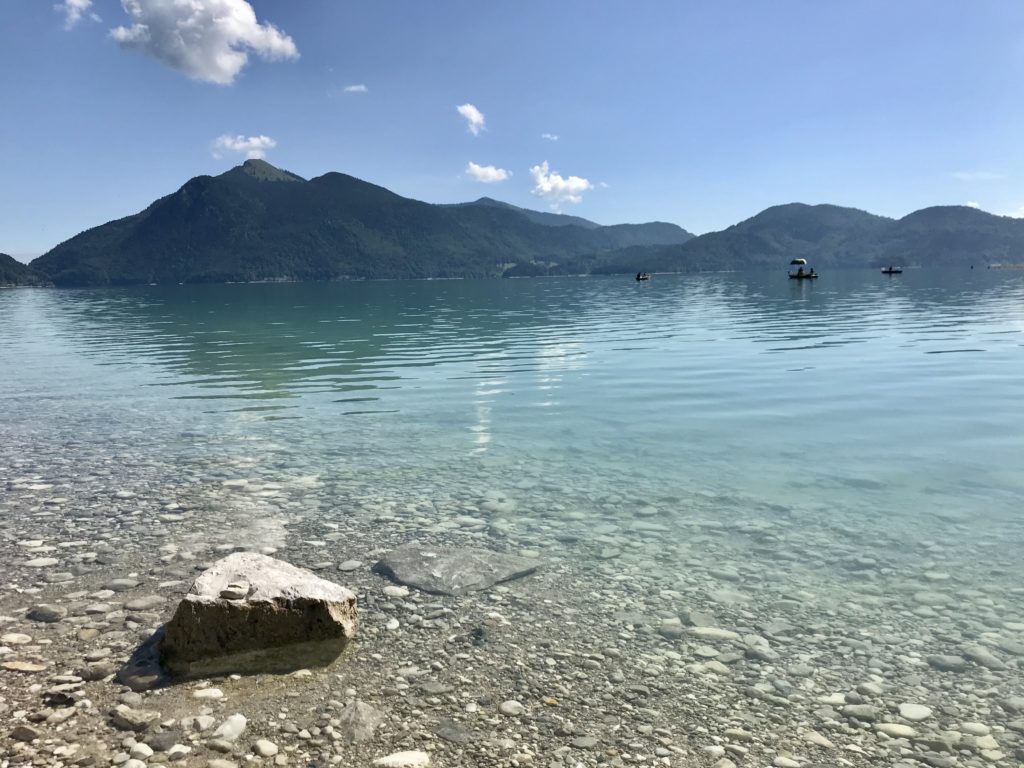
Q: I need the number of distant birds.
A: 0